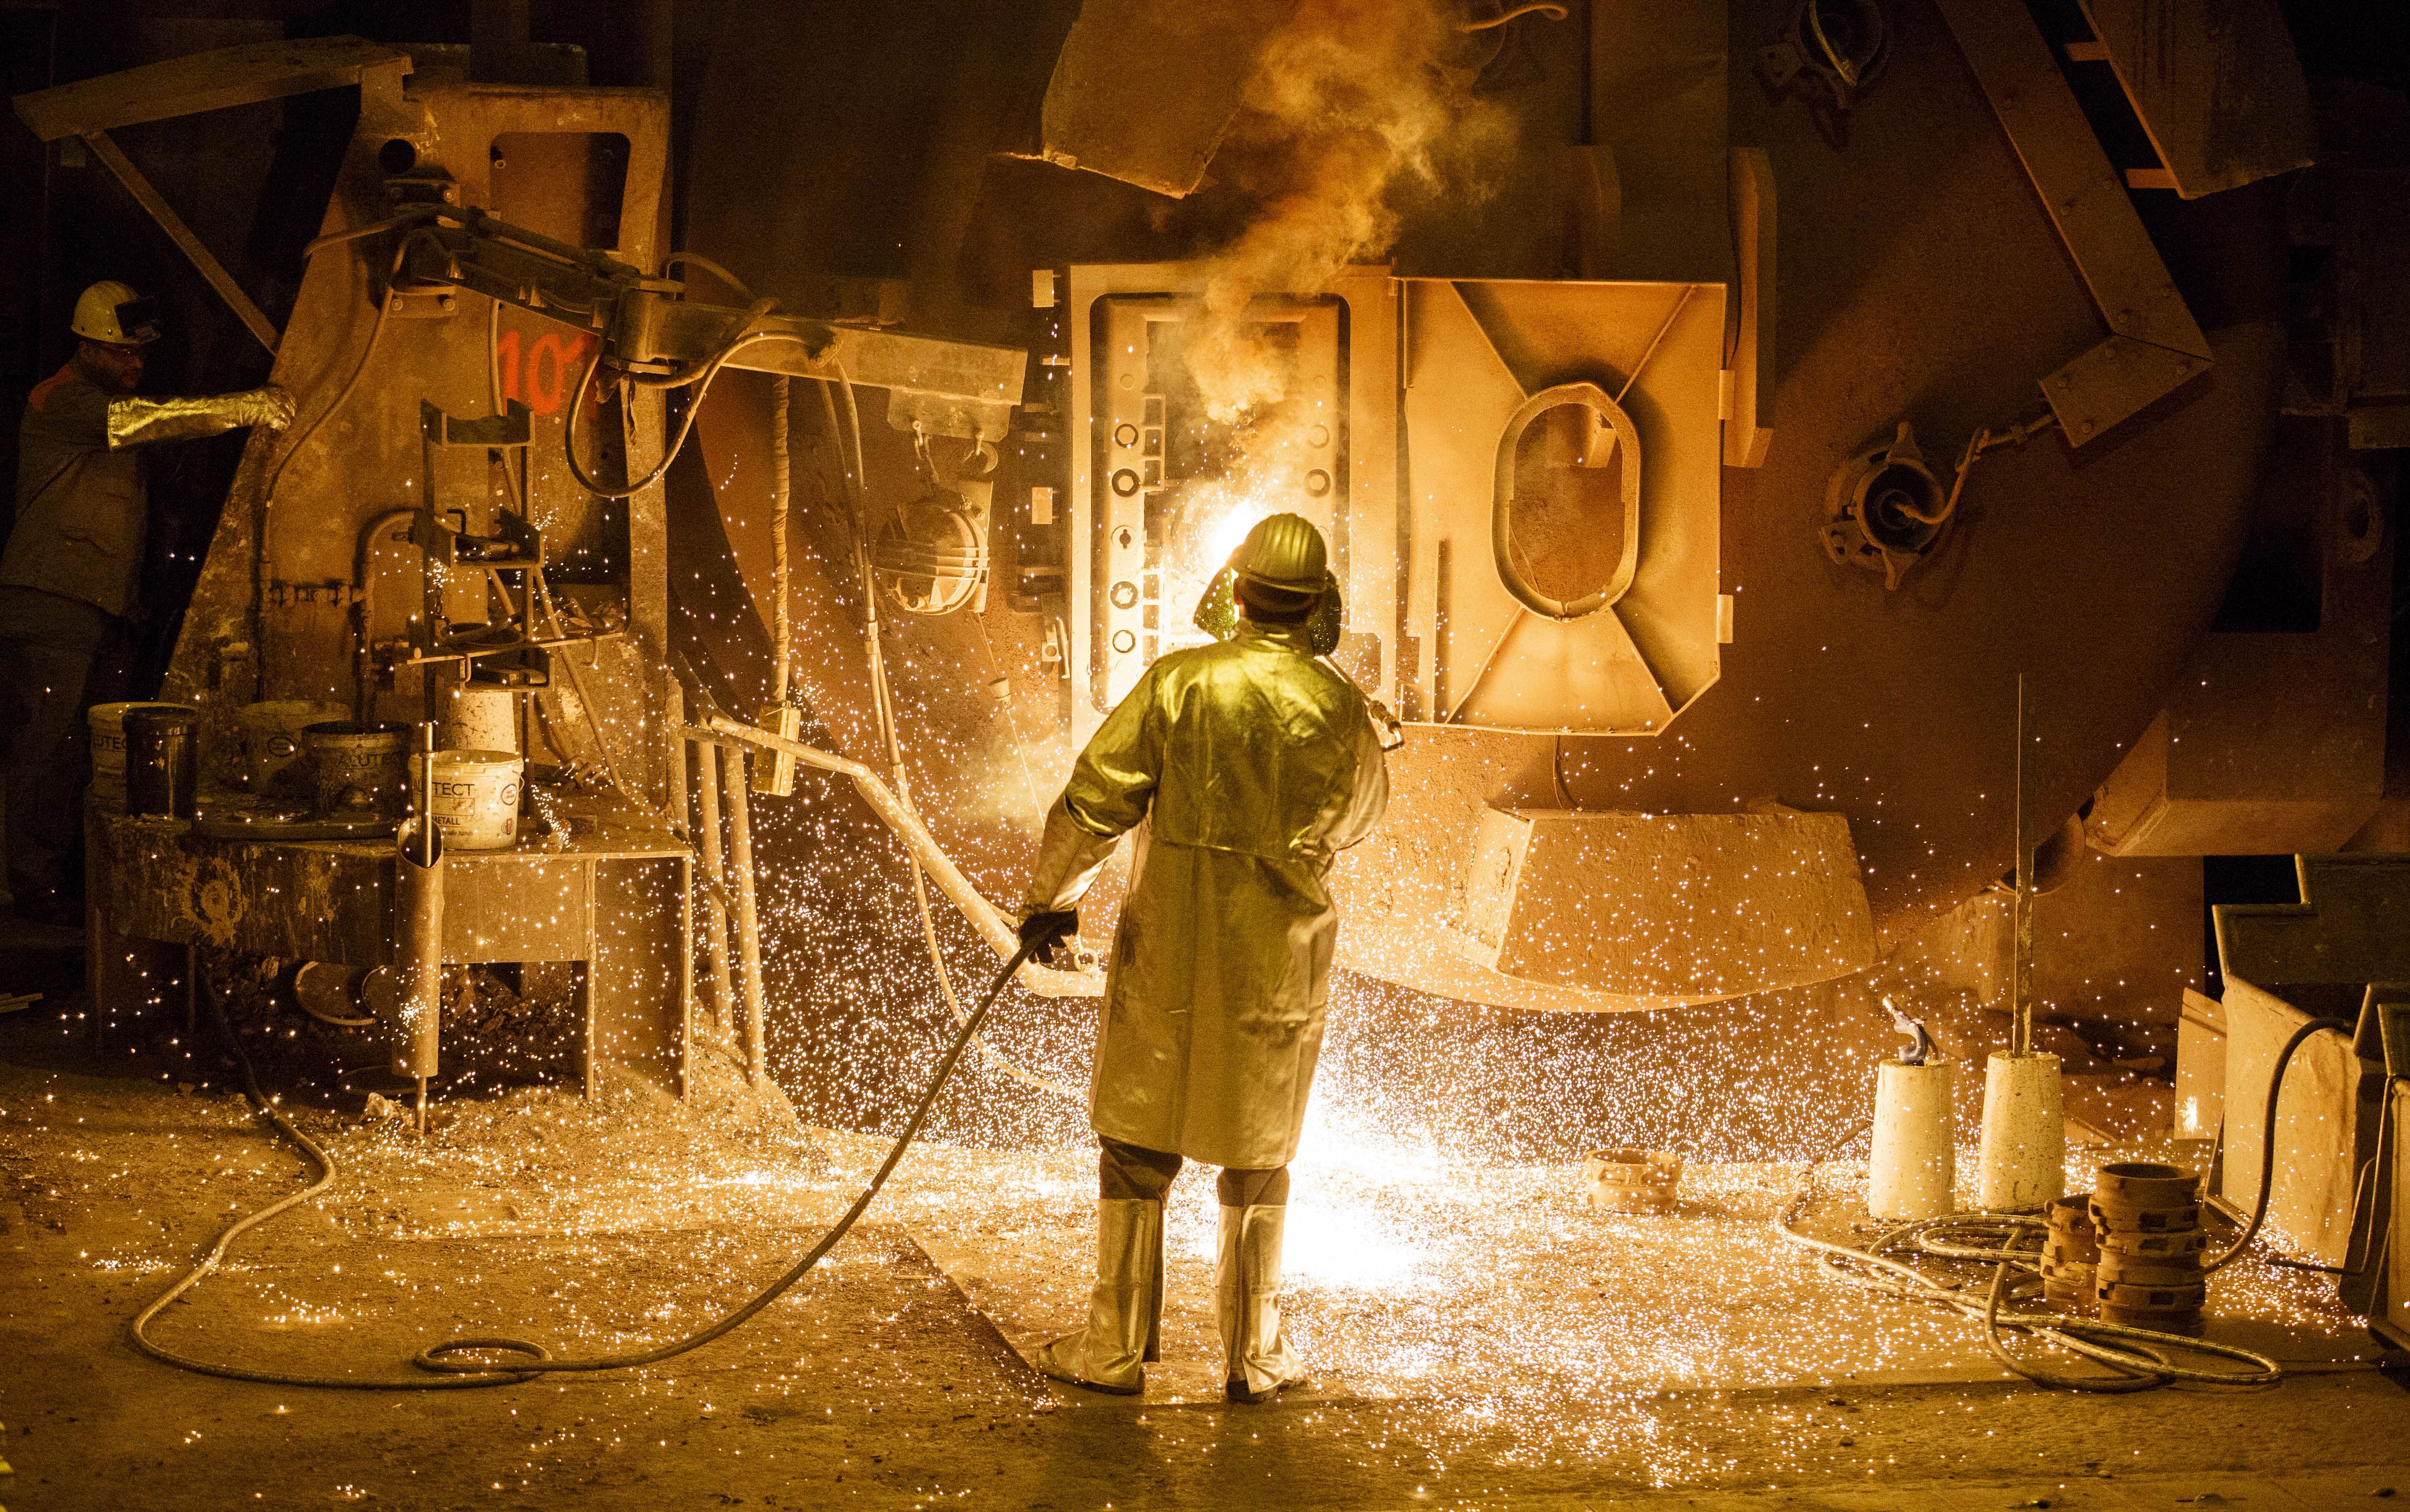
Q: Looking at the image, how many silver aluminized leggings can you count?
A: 2